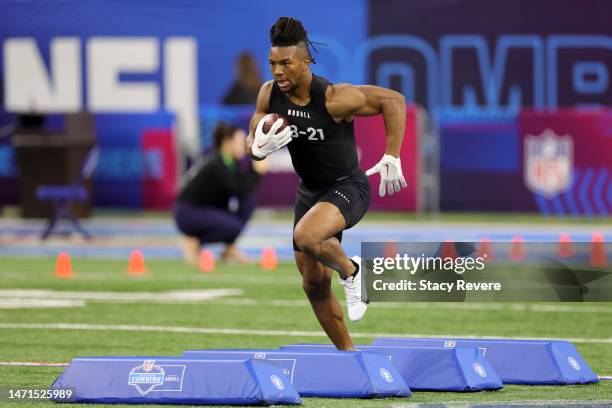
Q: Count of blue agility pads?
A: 4